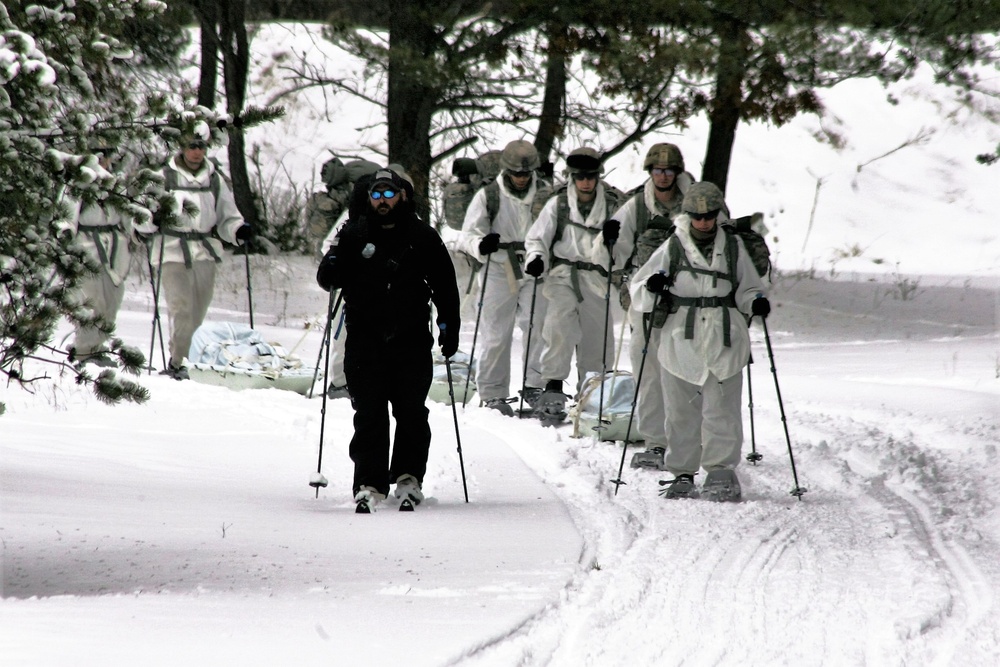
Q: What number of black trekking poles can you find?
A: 12